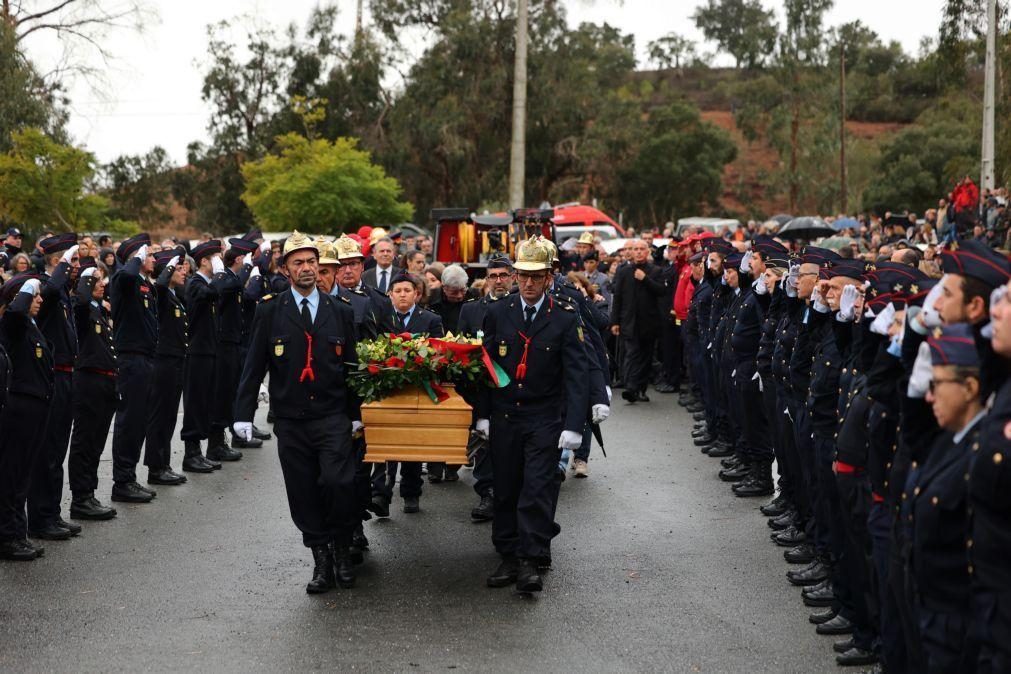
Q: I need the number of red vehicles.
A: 2